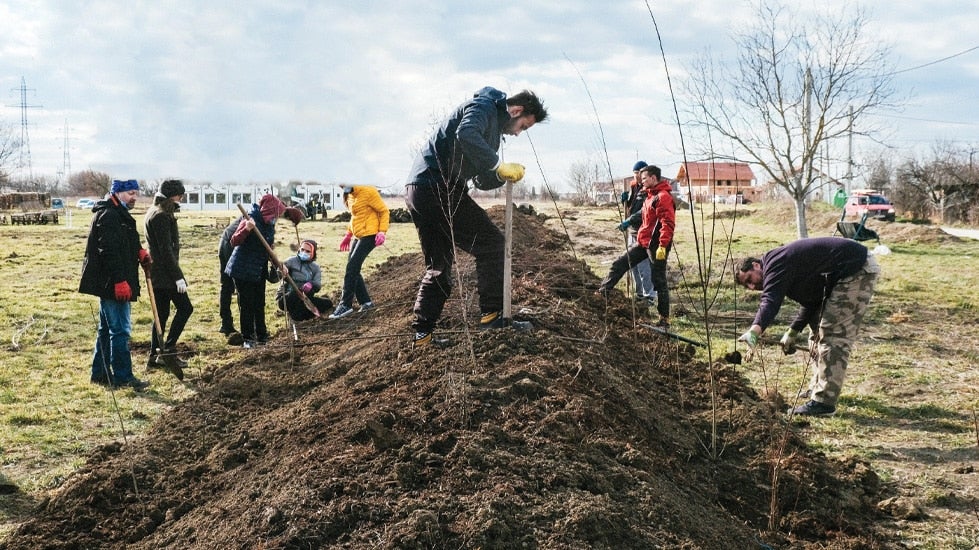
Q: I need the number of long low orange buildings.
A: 0